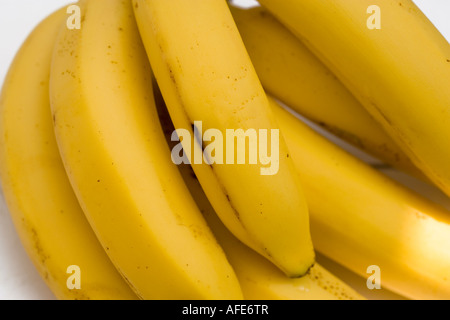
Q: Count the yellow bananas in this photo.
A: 7